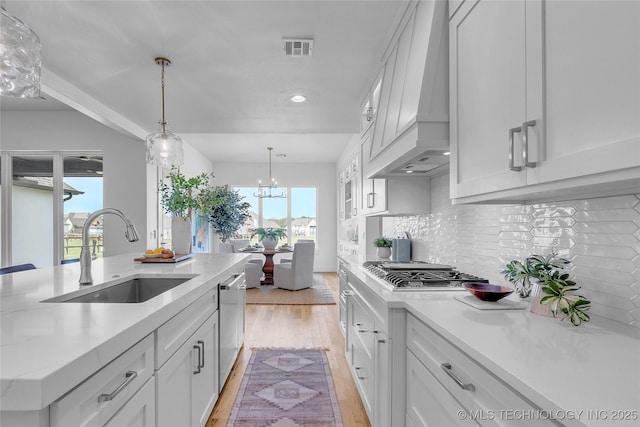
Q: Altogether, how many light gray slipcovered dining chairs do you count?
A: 4